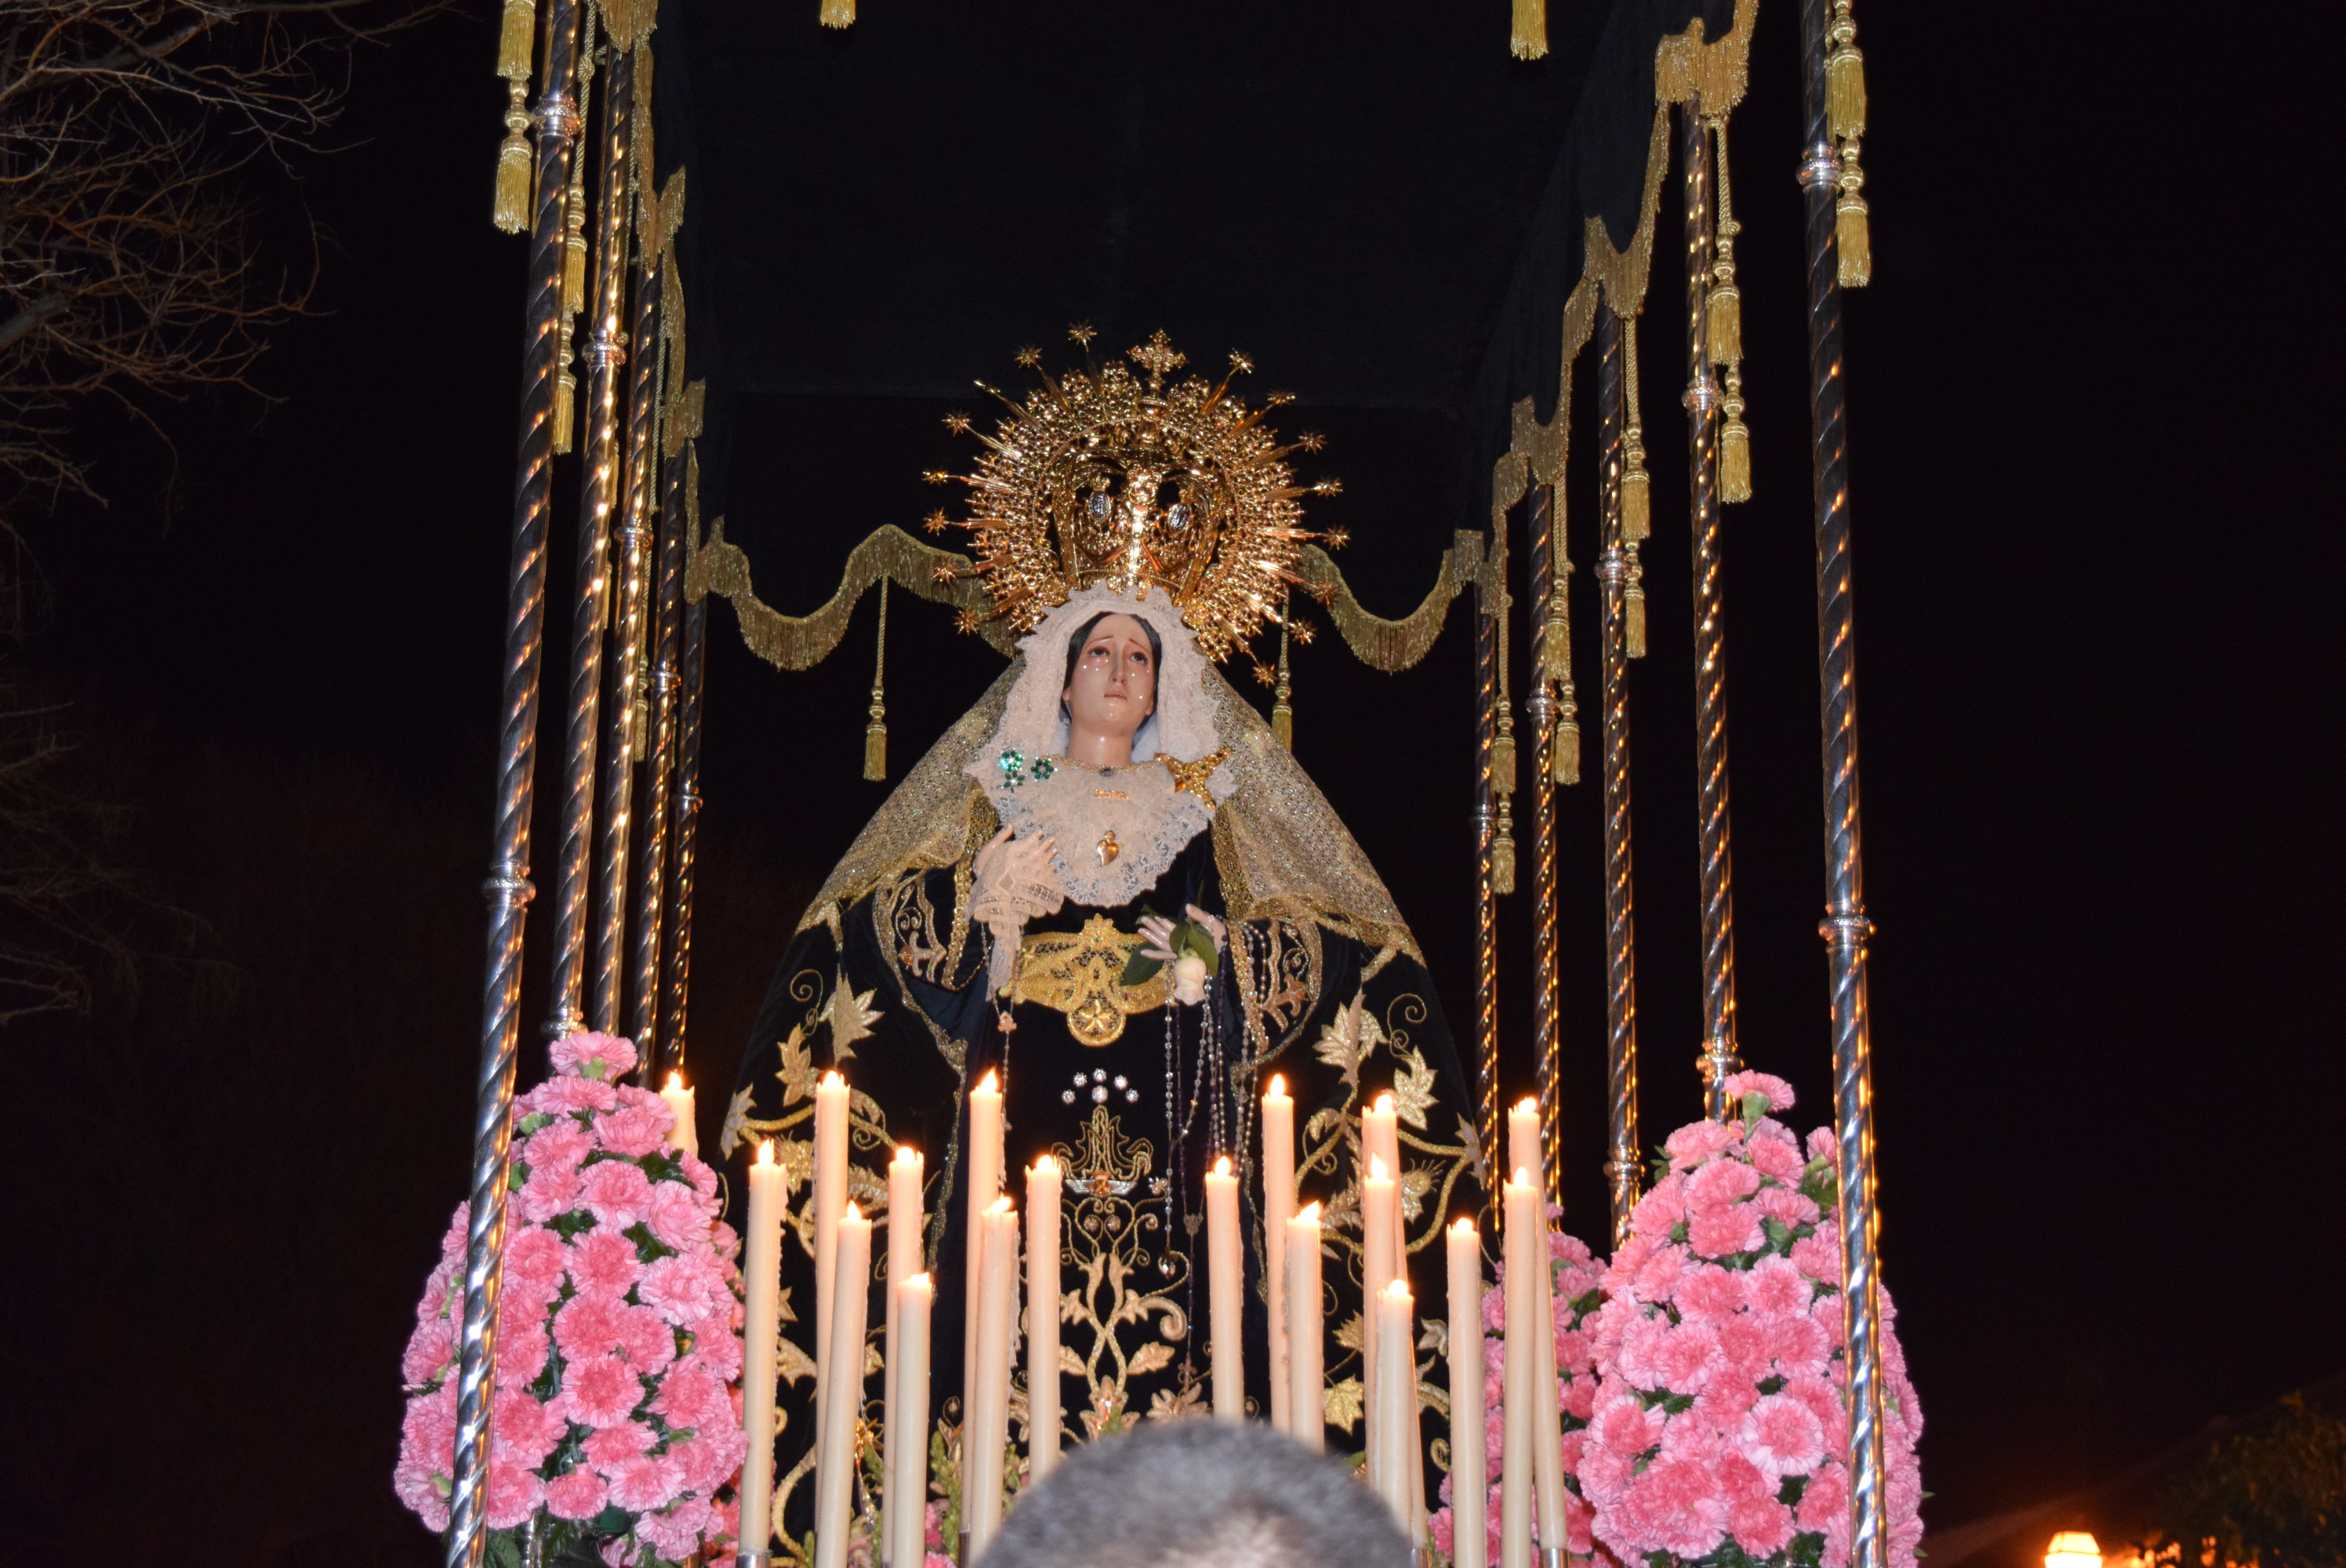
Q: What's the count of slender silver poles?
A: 10